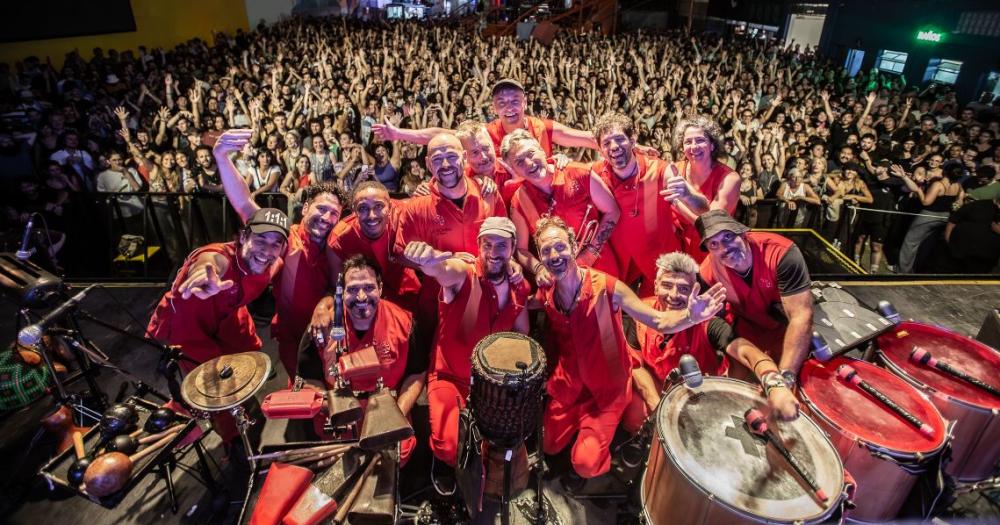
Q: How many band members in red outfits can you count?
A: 14